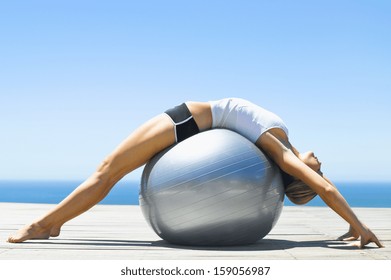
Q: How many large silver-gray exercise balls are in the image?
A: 1